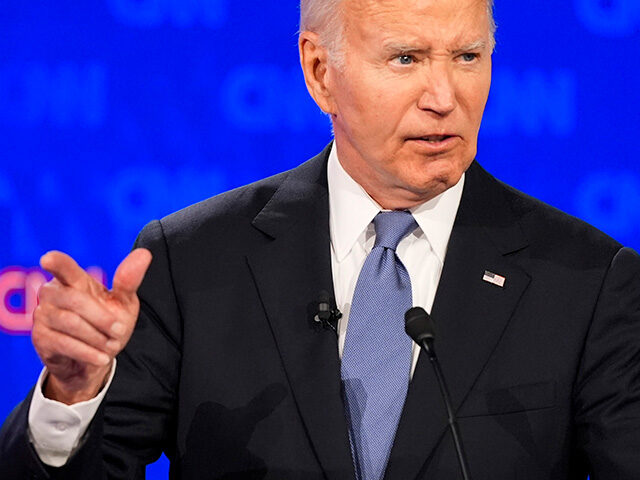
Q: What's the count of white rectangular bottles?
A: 0